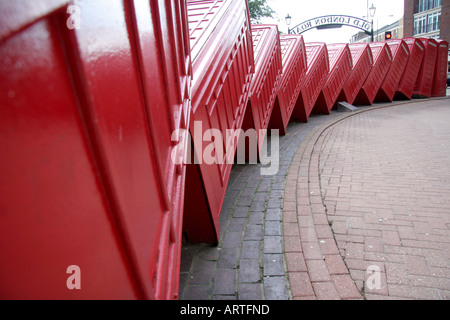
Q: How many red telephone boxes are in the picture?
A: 12